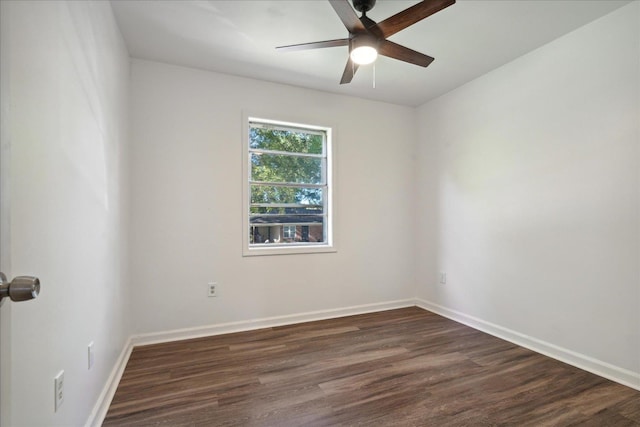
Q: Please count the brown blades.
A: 5